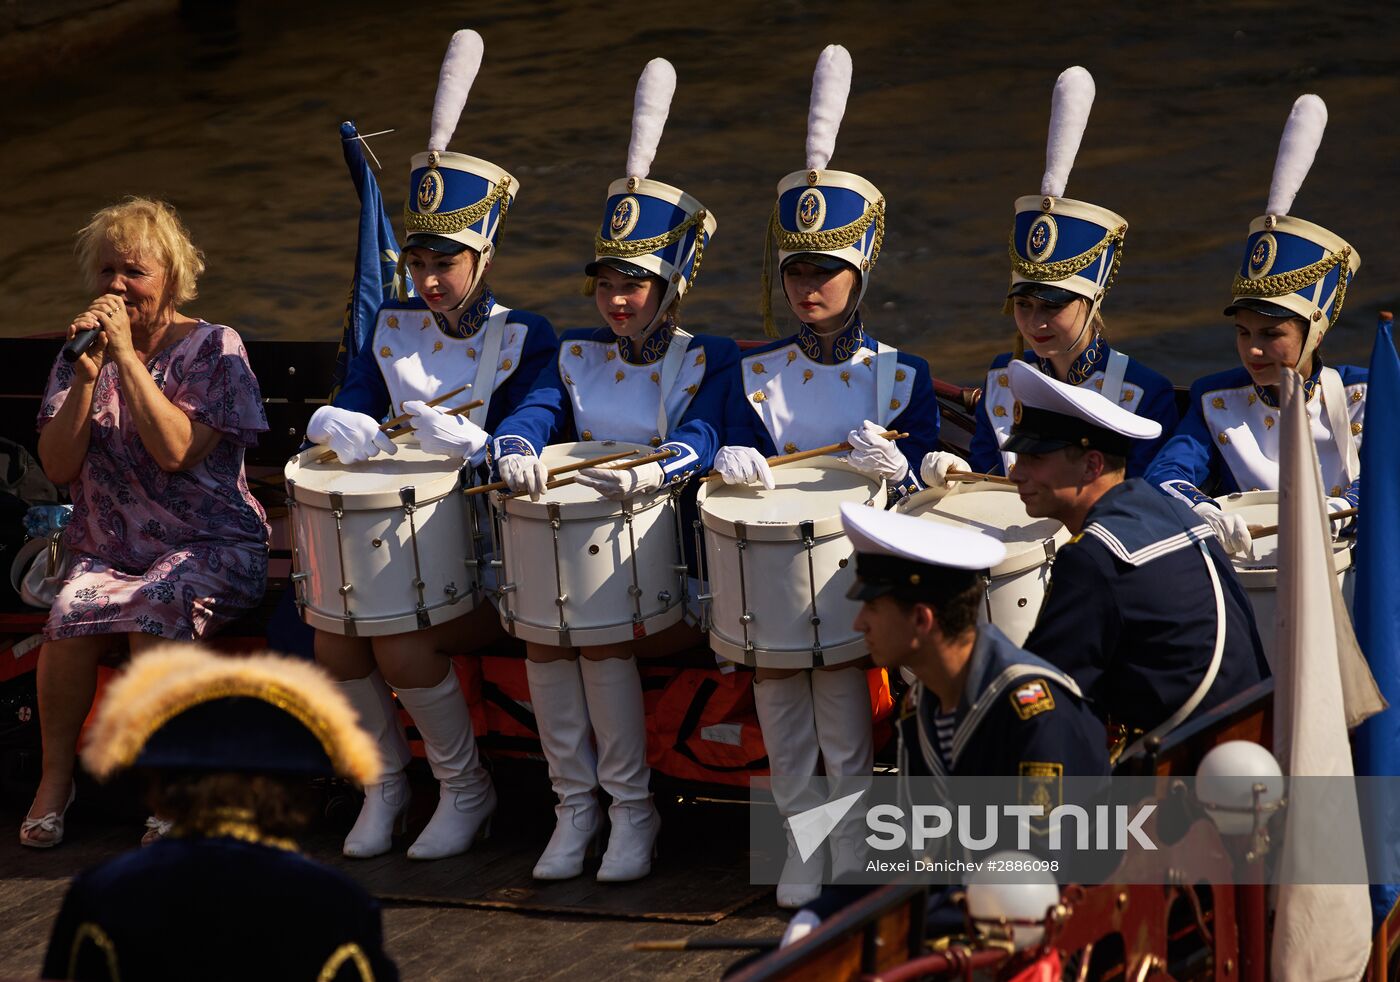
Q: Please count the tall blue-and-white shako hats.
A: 5